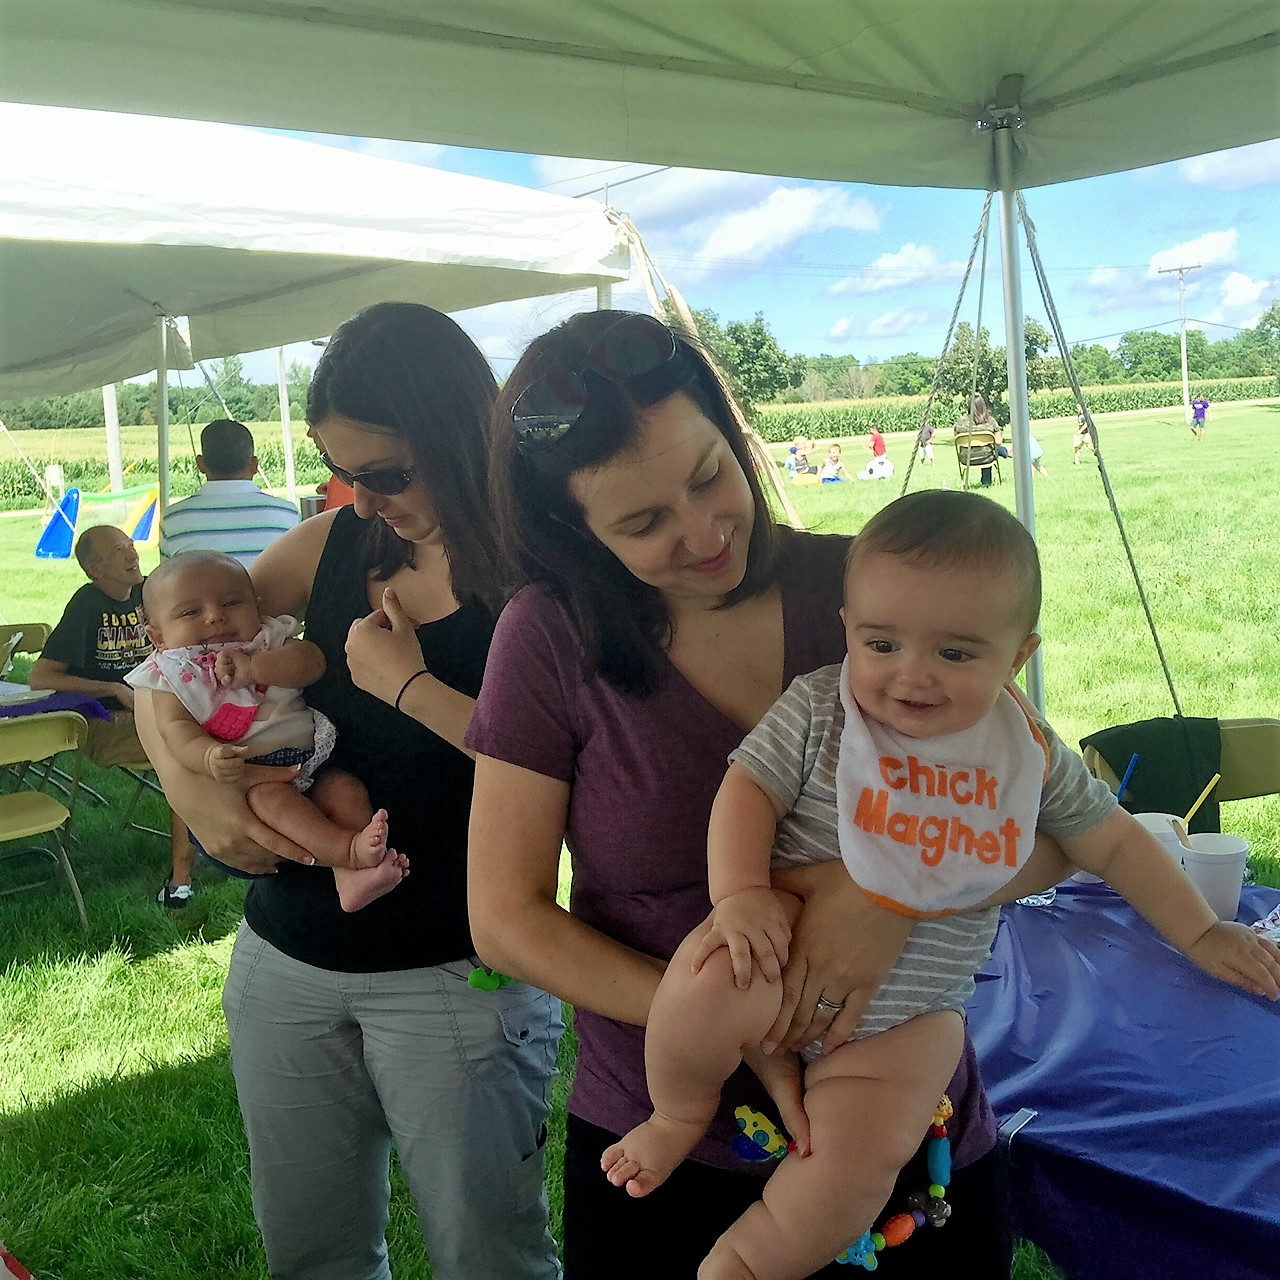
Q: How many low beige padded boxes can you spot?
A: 0